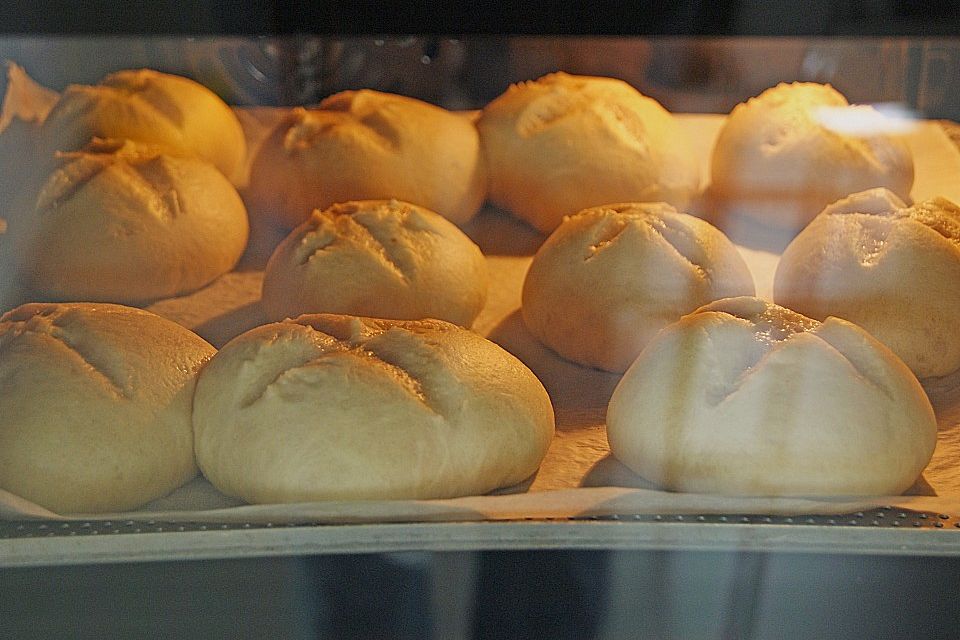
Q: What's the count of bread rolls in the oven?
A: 11